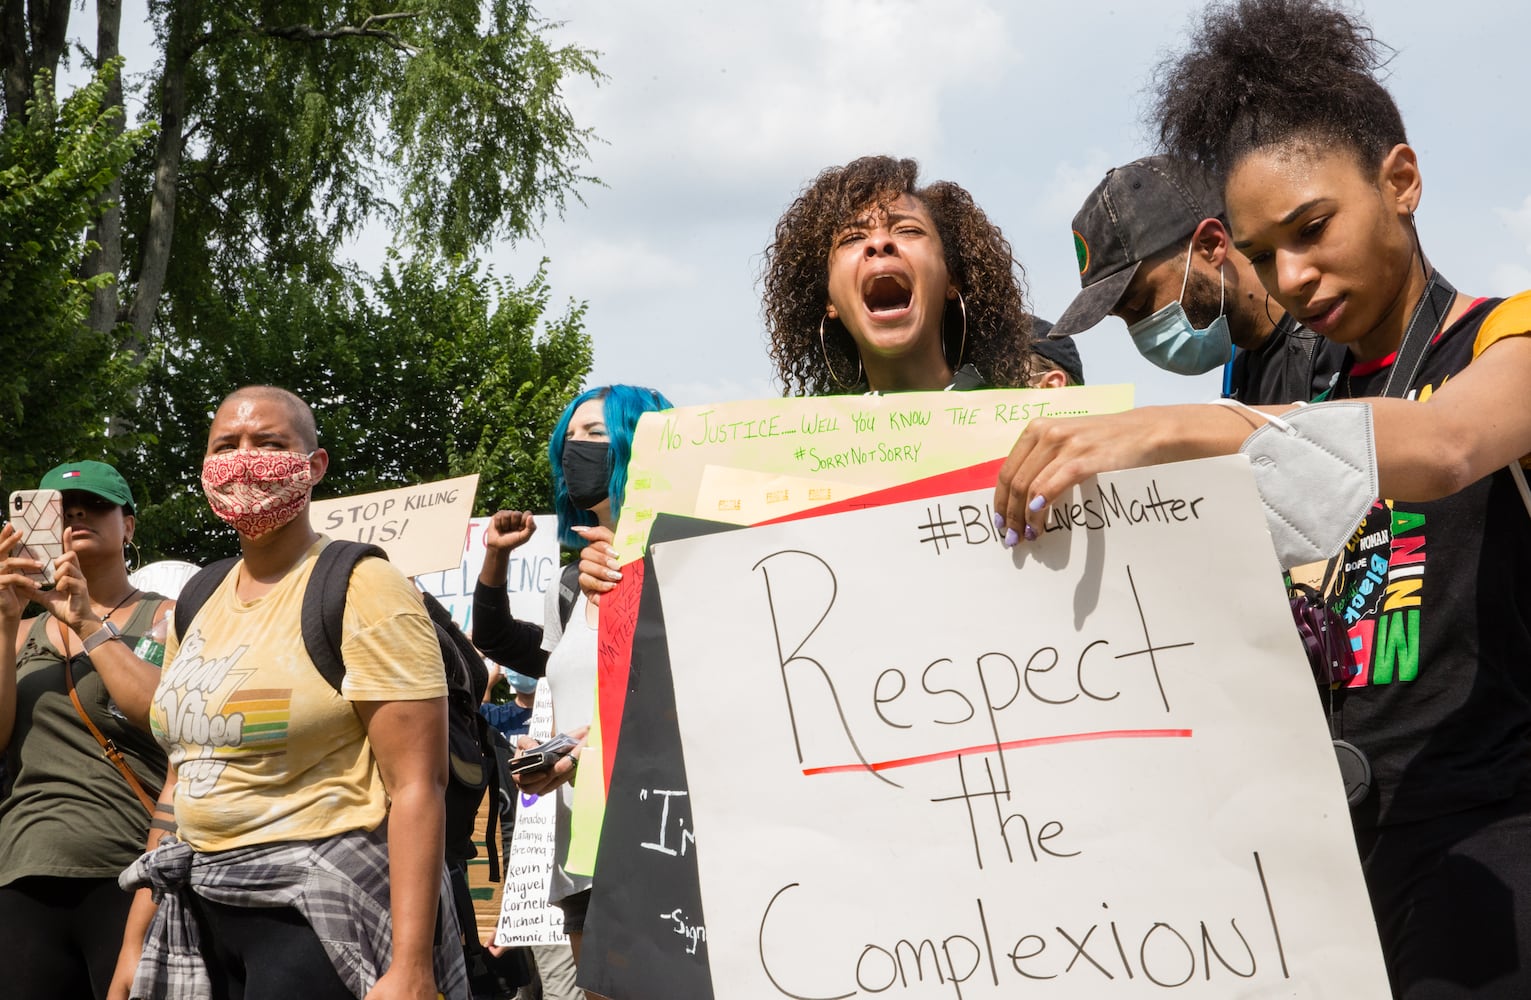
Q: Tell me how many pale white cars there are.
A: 0